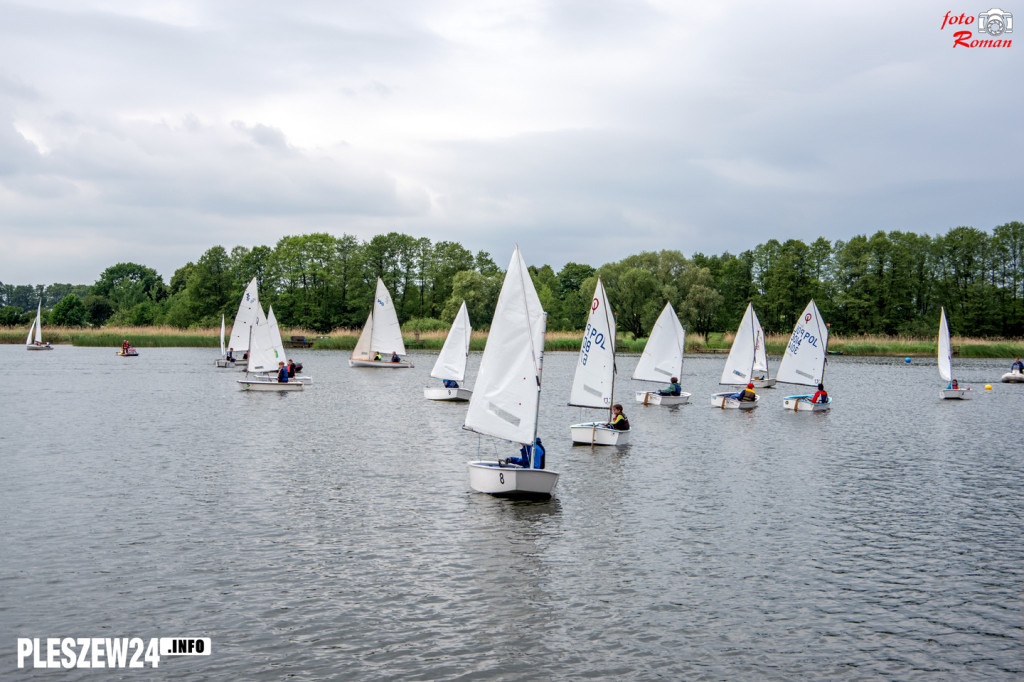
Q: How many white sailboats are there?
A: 14